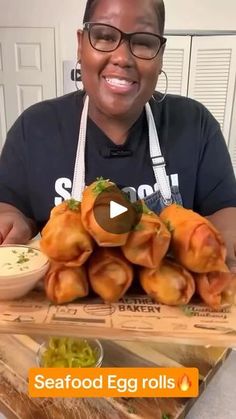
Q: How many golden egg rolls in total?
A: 8